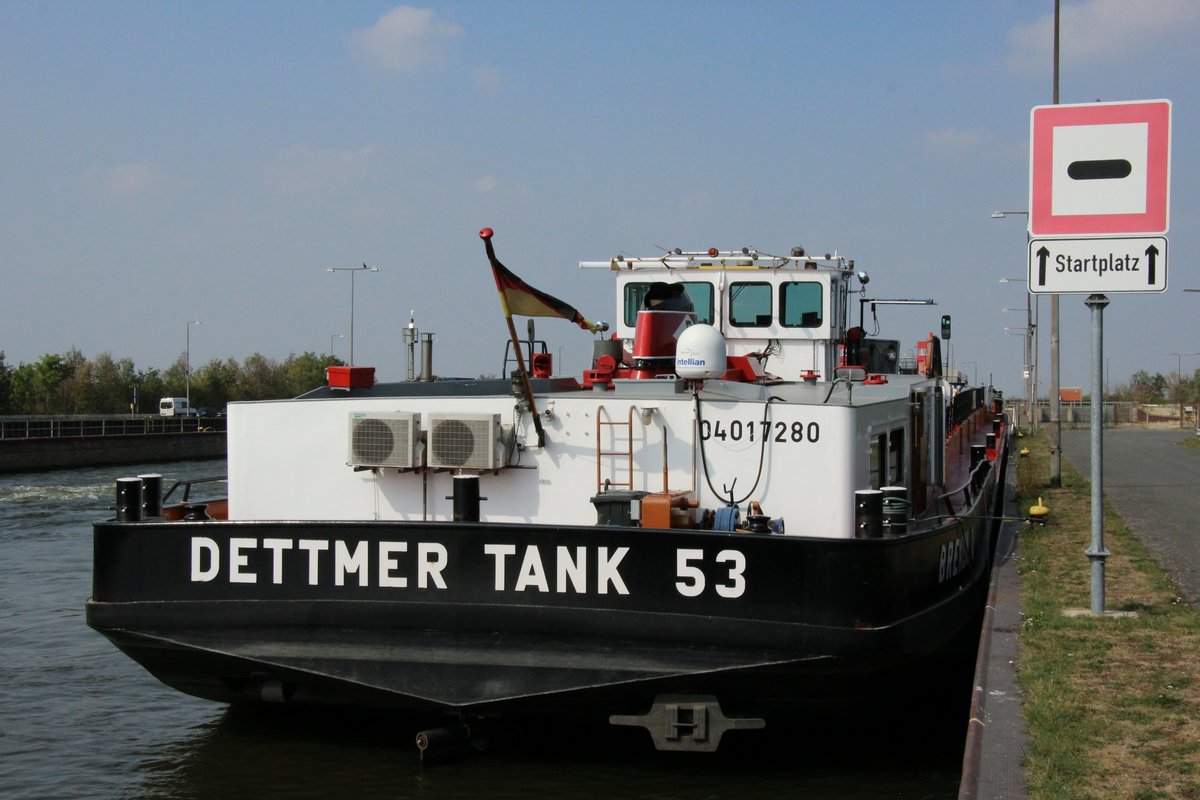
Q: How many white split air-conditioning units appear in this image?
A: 2